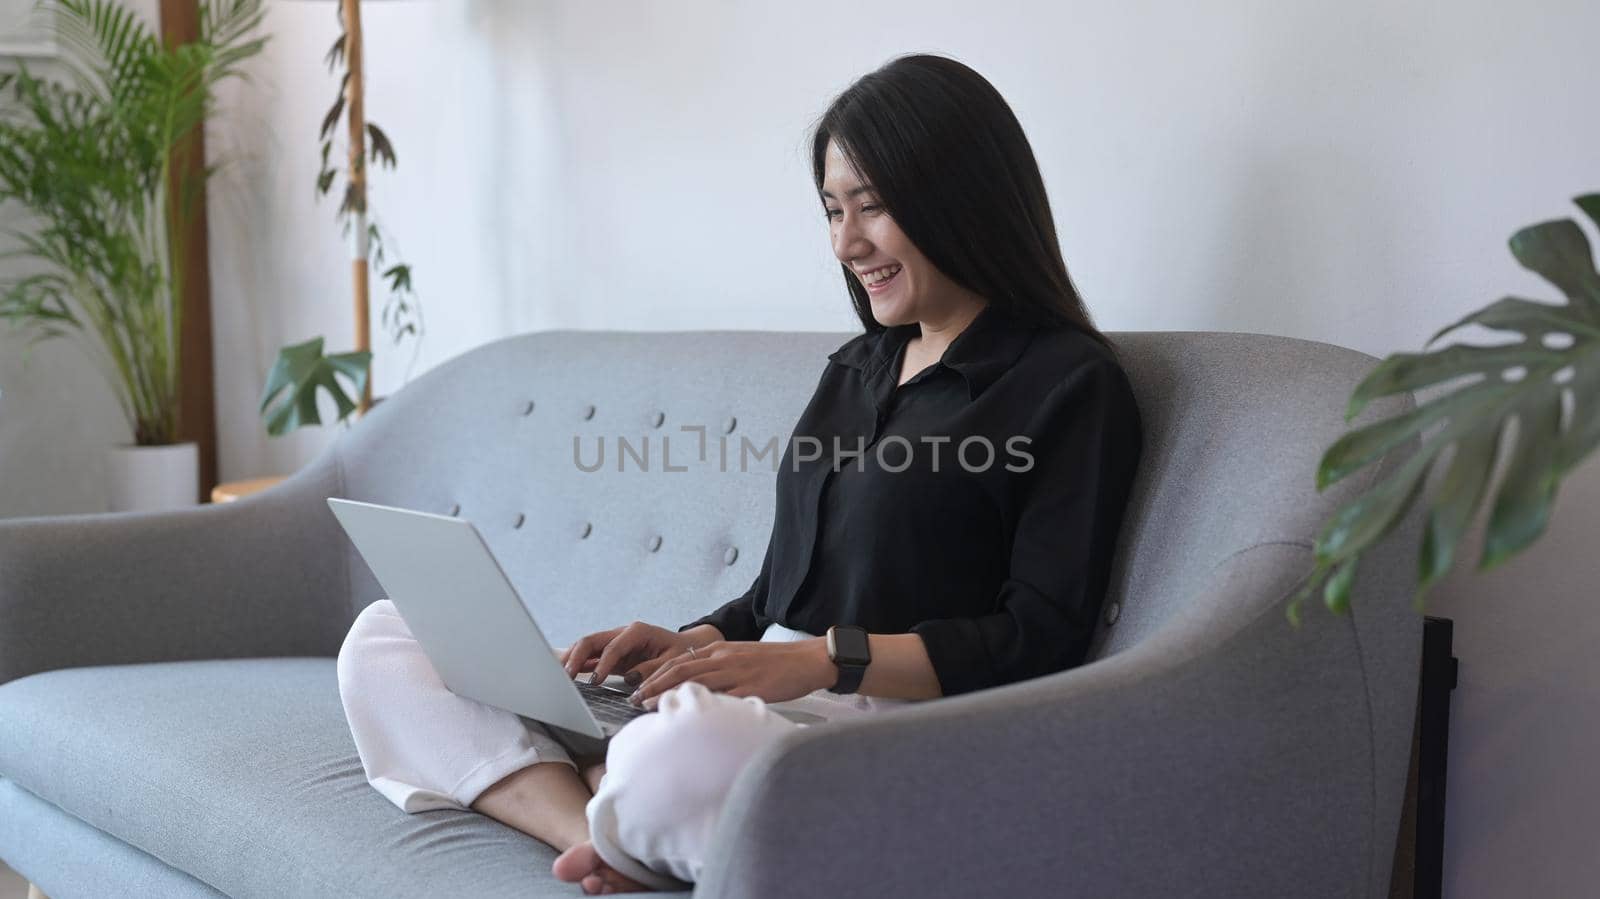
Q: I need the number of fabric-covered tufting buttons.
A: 10